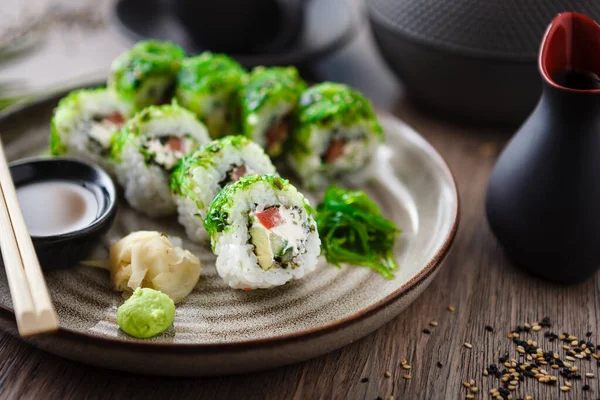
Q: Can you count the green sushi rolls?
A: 8